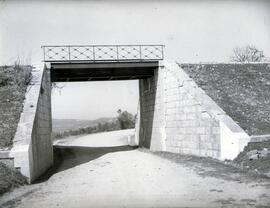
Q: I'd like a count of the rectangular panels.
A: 5